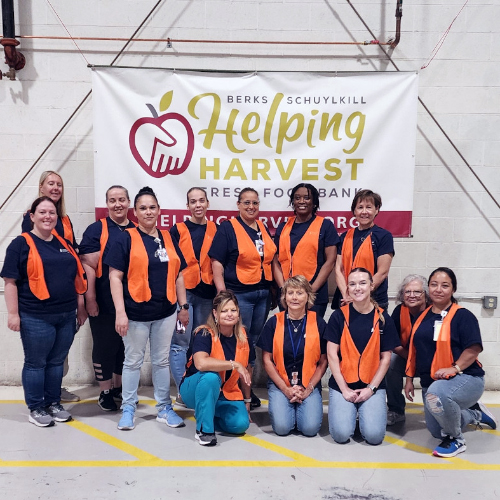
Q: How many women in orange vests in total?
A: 13